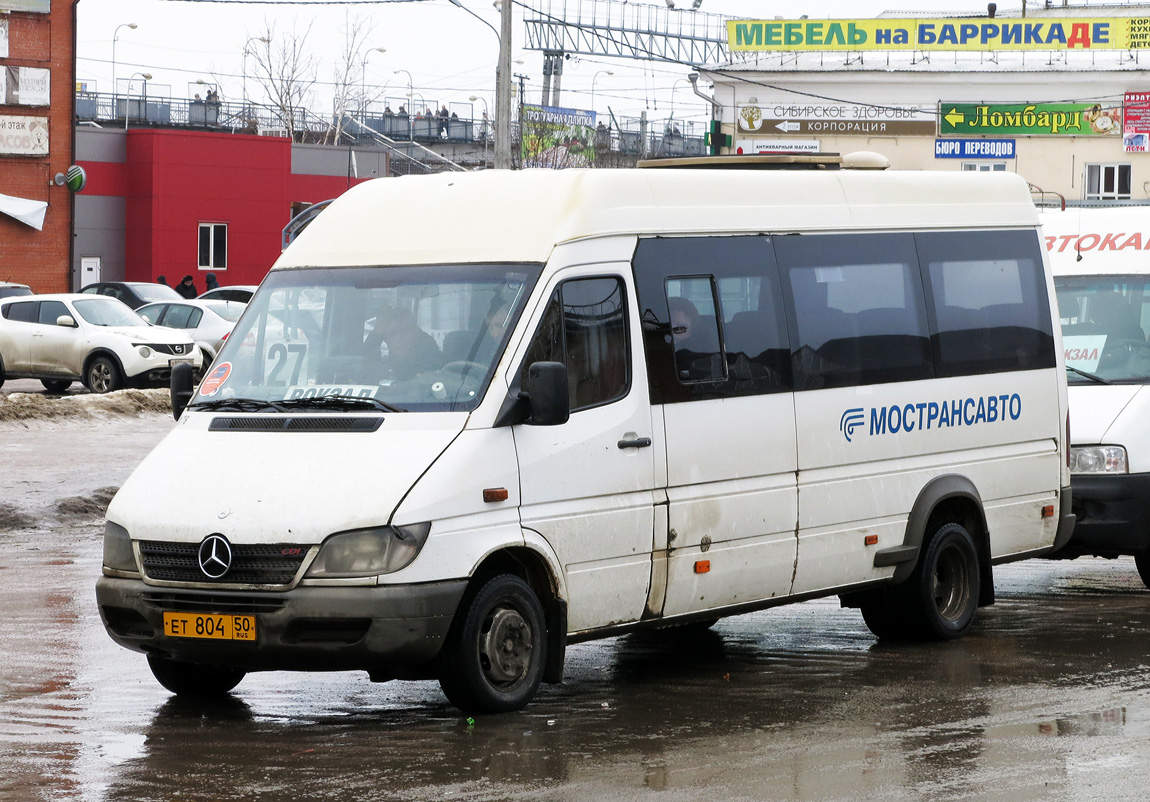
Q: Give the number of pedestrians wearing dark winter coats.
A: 3